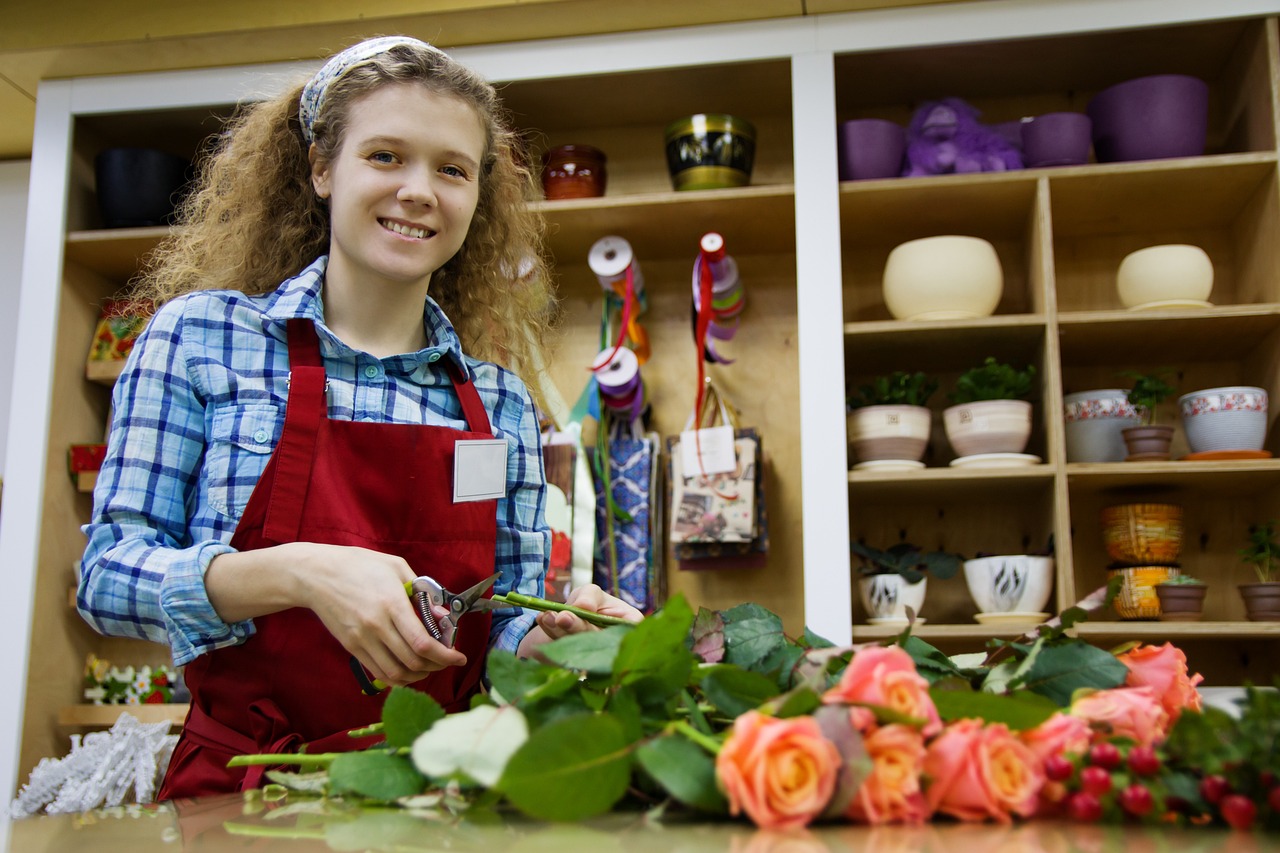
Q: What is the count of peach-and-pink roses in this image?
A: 7